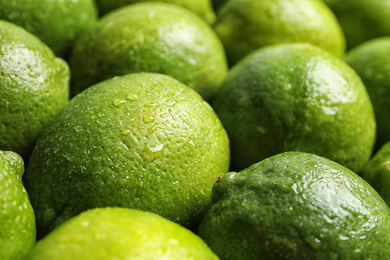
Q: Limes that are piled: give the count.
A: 13